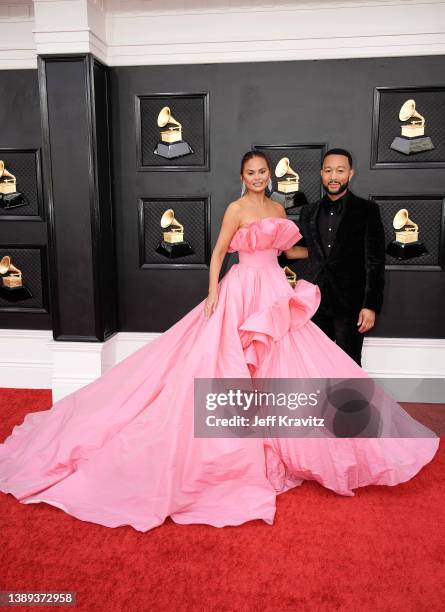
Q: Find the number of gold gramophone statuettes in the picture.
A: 8